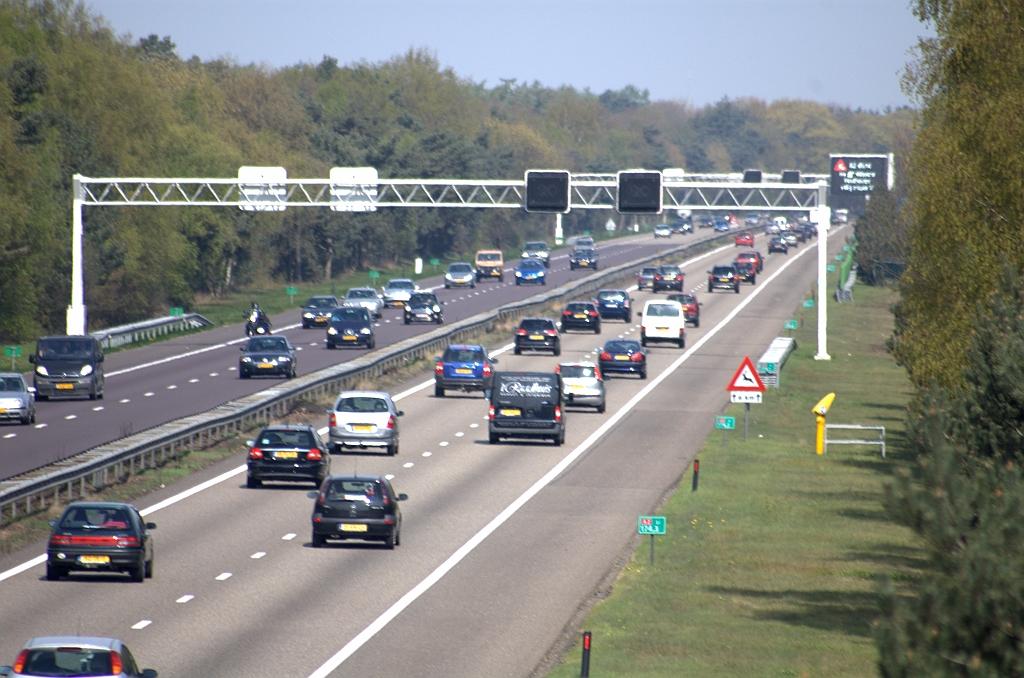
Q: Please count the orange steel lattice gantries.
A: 0